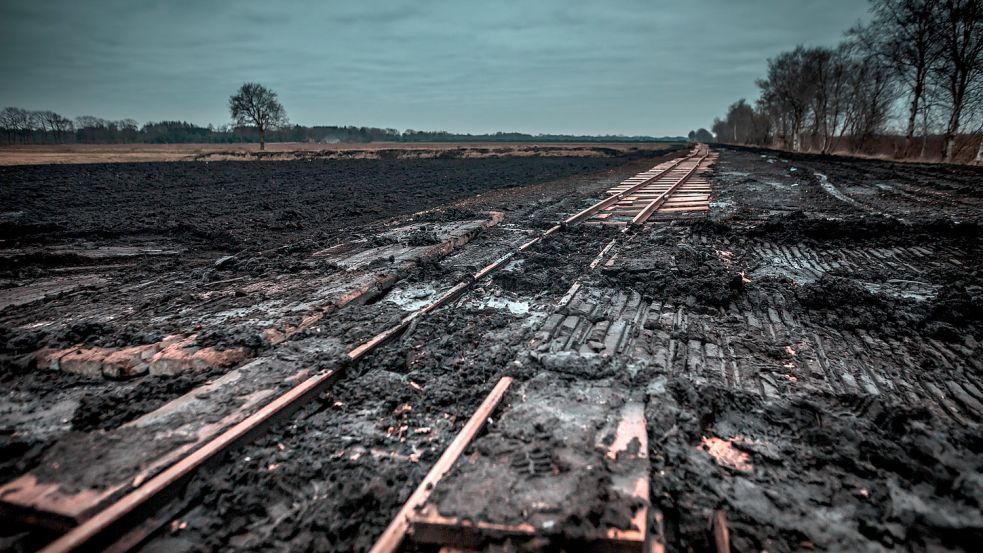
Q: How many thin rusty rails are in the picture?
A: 2